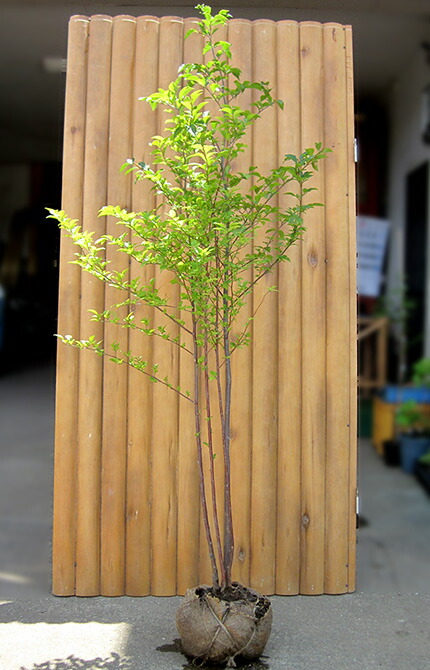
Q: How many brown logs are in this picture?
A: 12